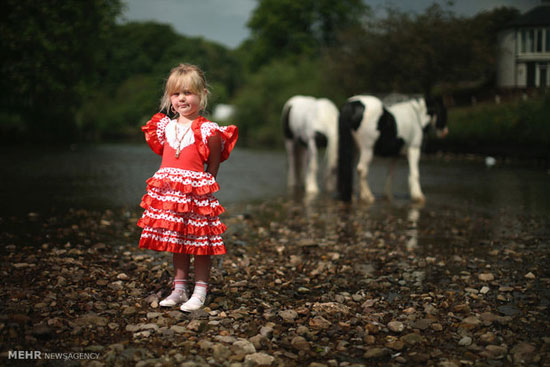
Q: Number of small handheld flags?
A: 0